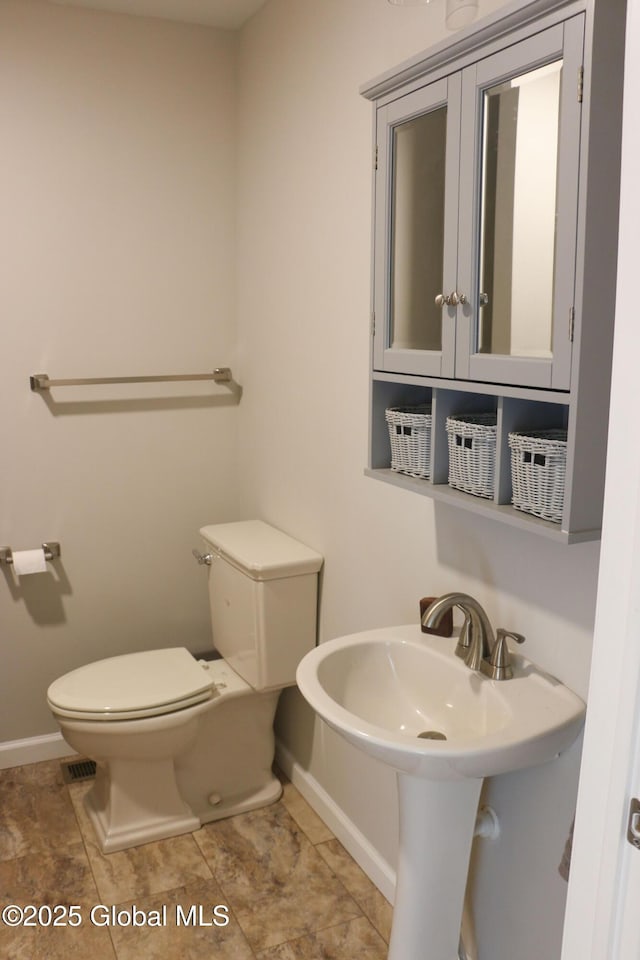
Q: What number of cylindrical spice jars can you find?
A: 0